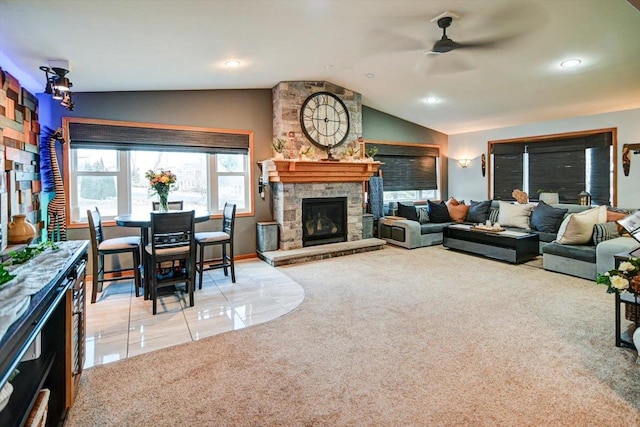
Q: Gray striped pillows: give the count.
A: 3